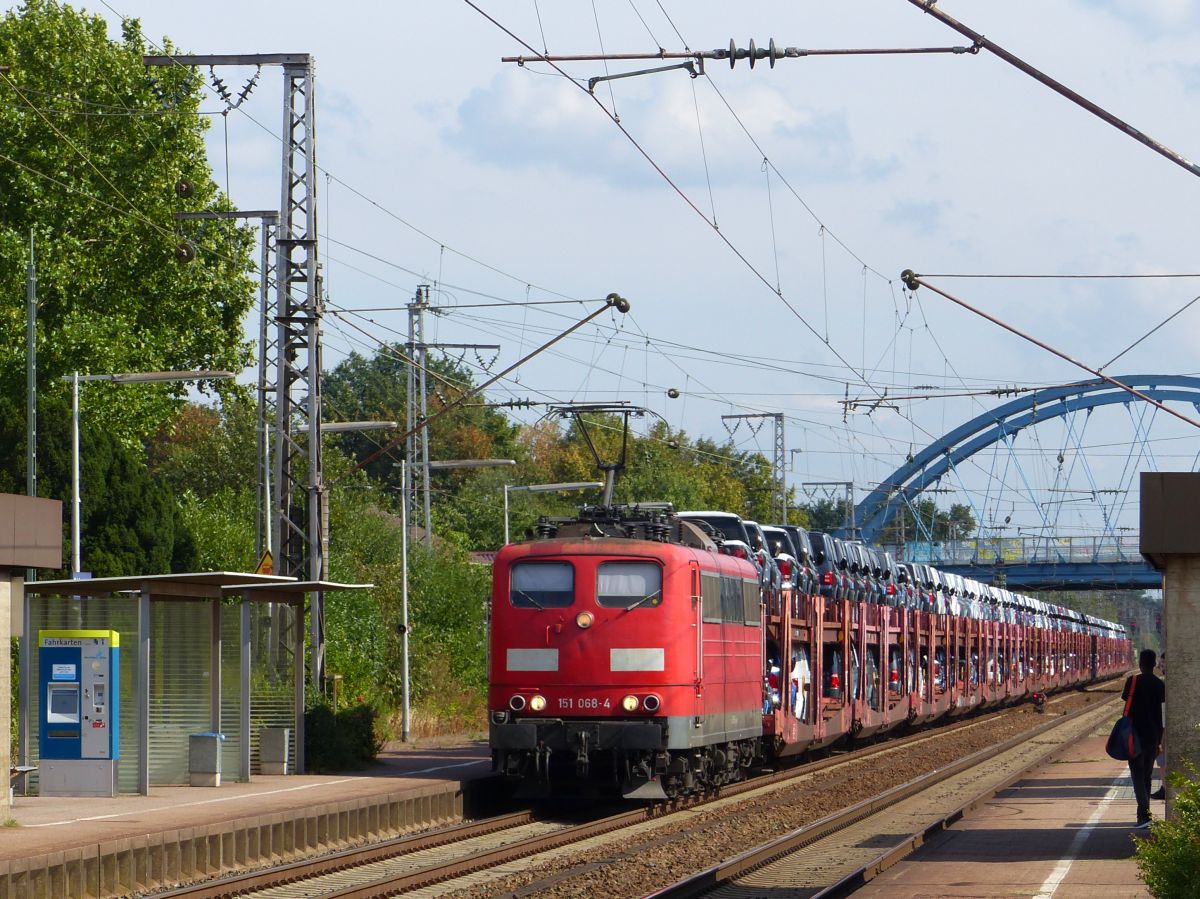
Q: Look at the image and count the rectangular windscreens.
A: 2